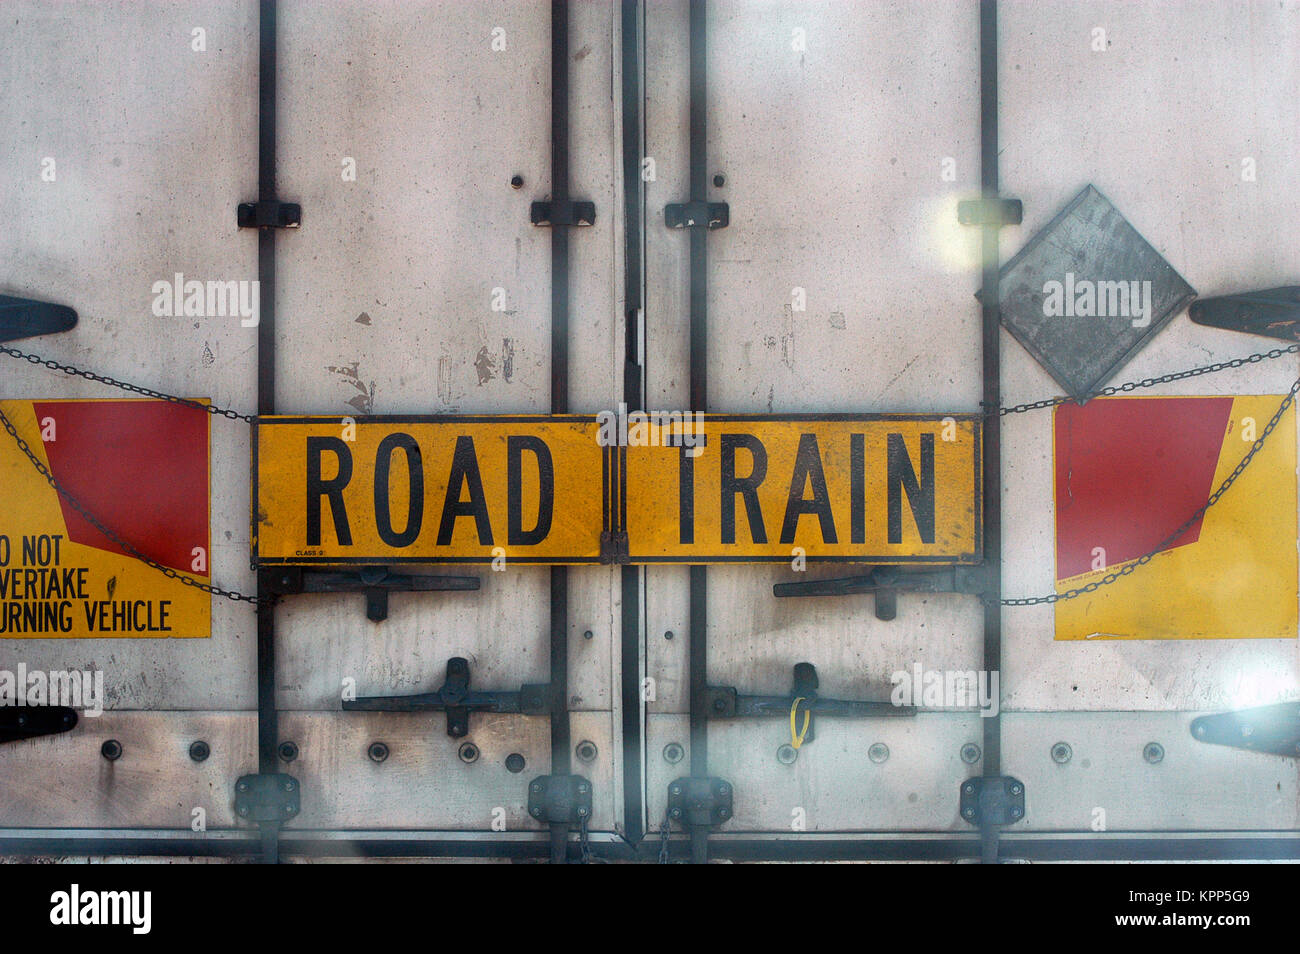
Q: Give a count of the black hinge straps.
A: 4